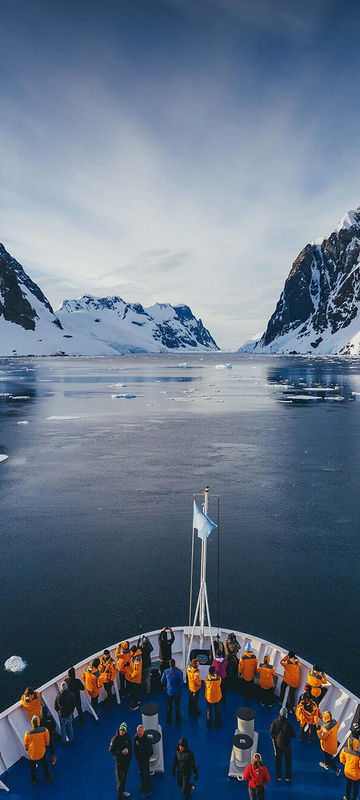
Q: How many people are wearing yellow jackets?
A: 15